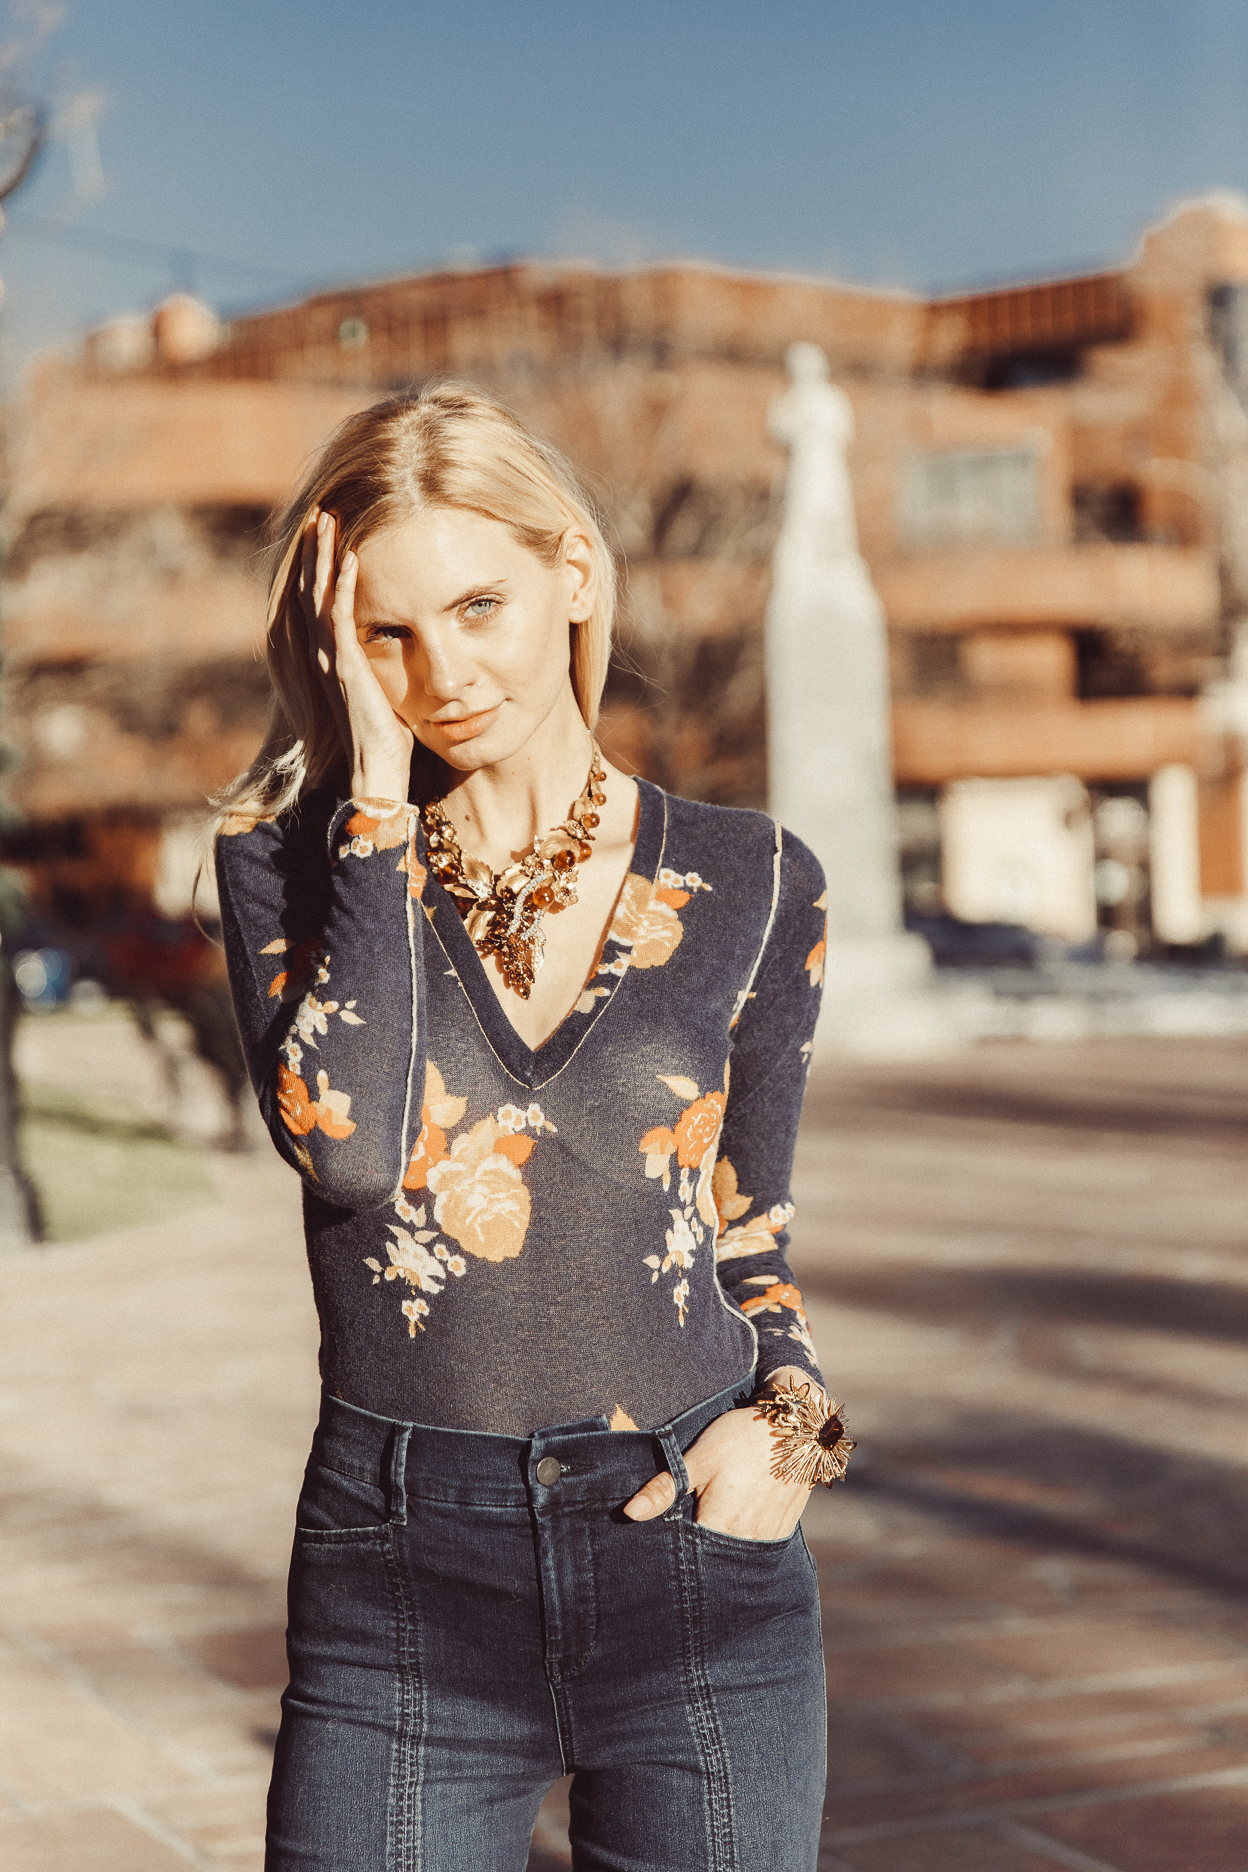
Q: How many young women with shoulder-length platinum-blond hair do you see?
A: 1